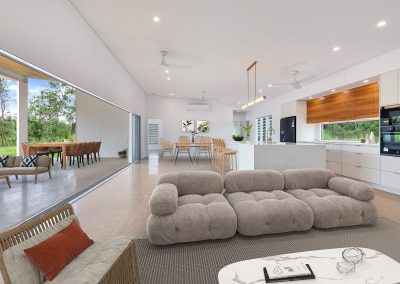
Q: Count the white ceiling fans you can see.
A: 3